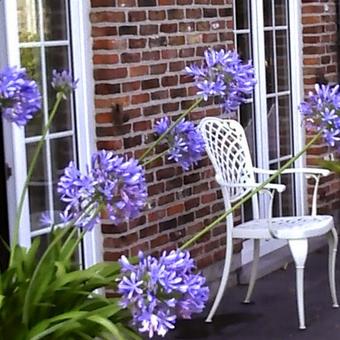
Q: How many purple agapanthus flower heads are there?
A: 7